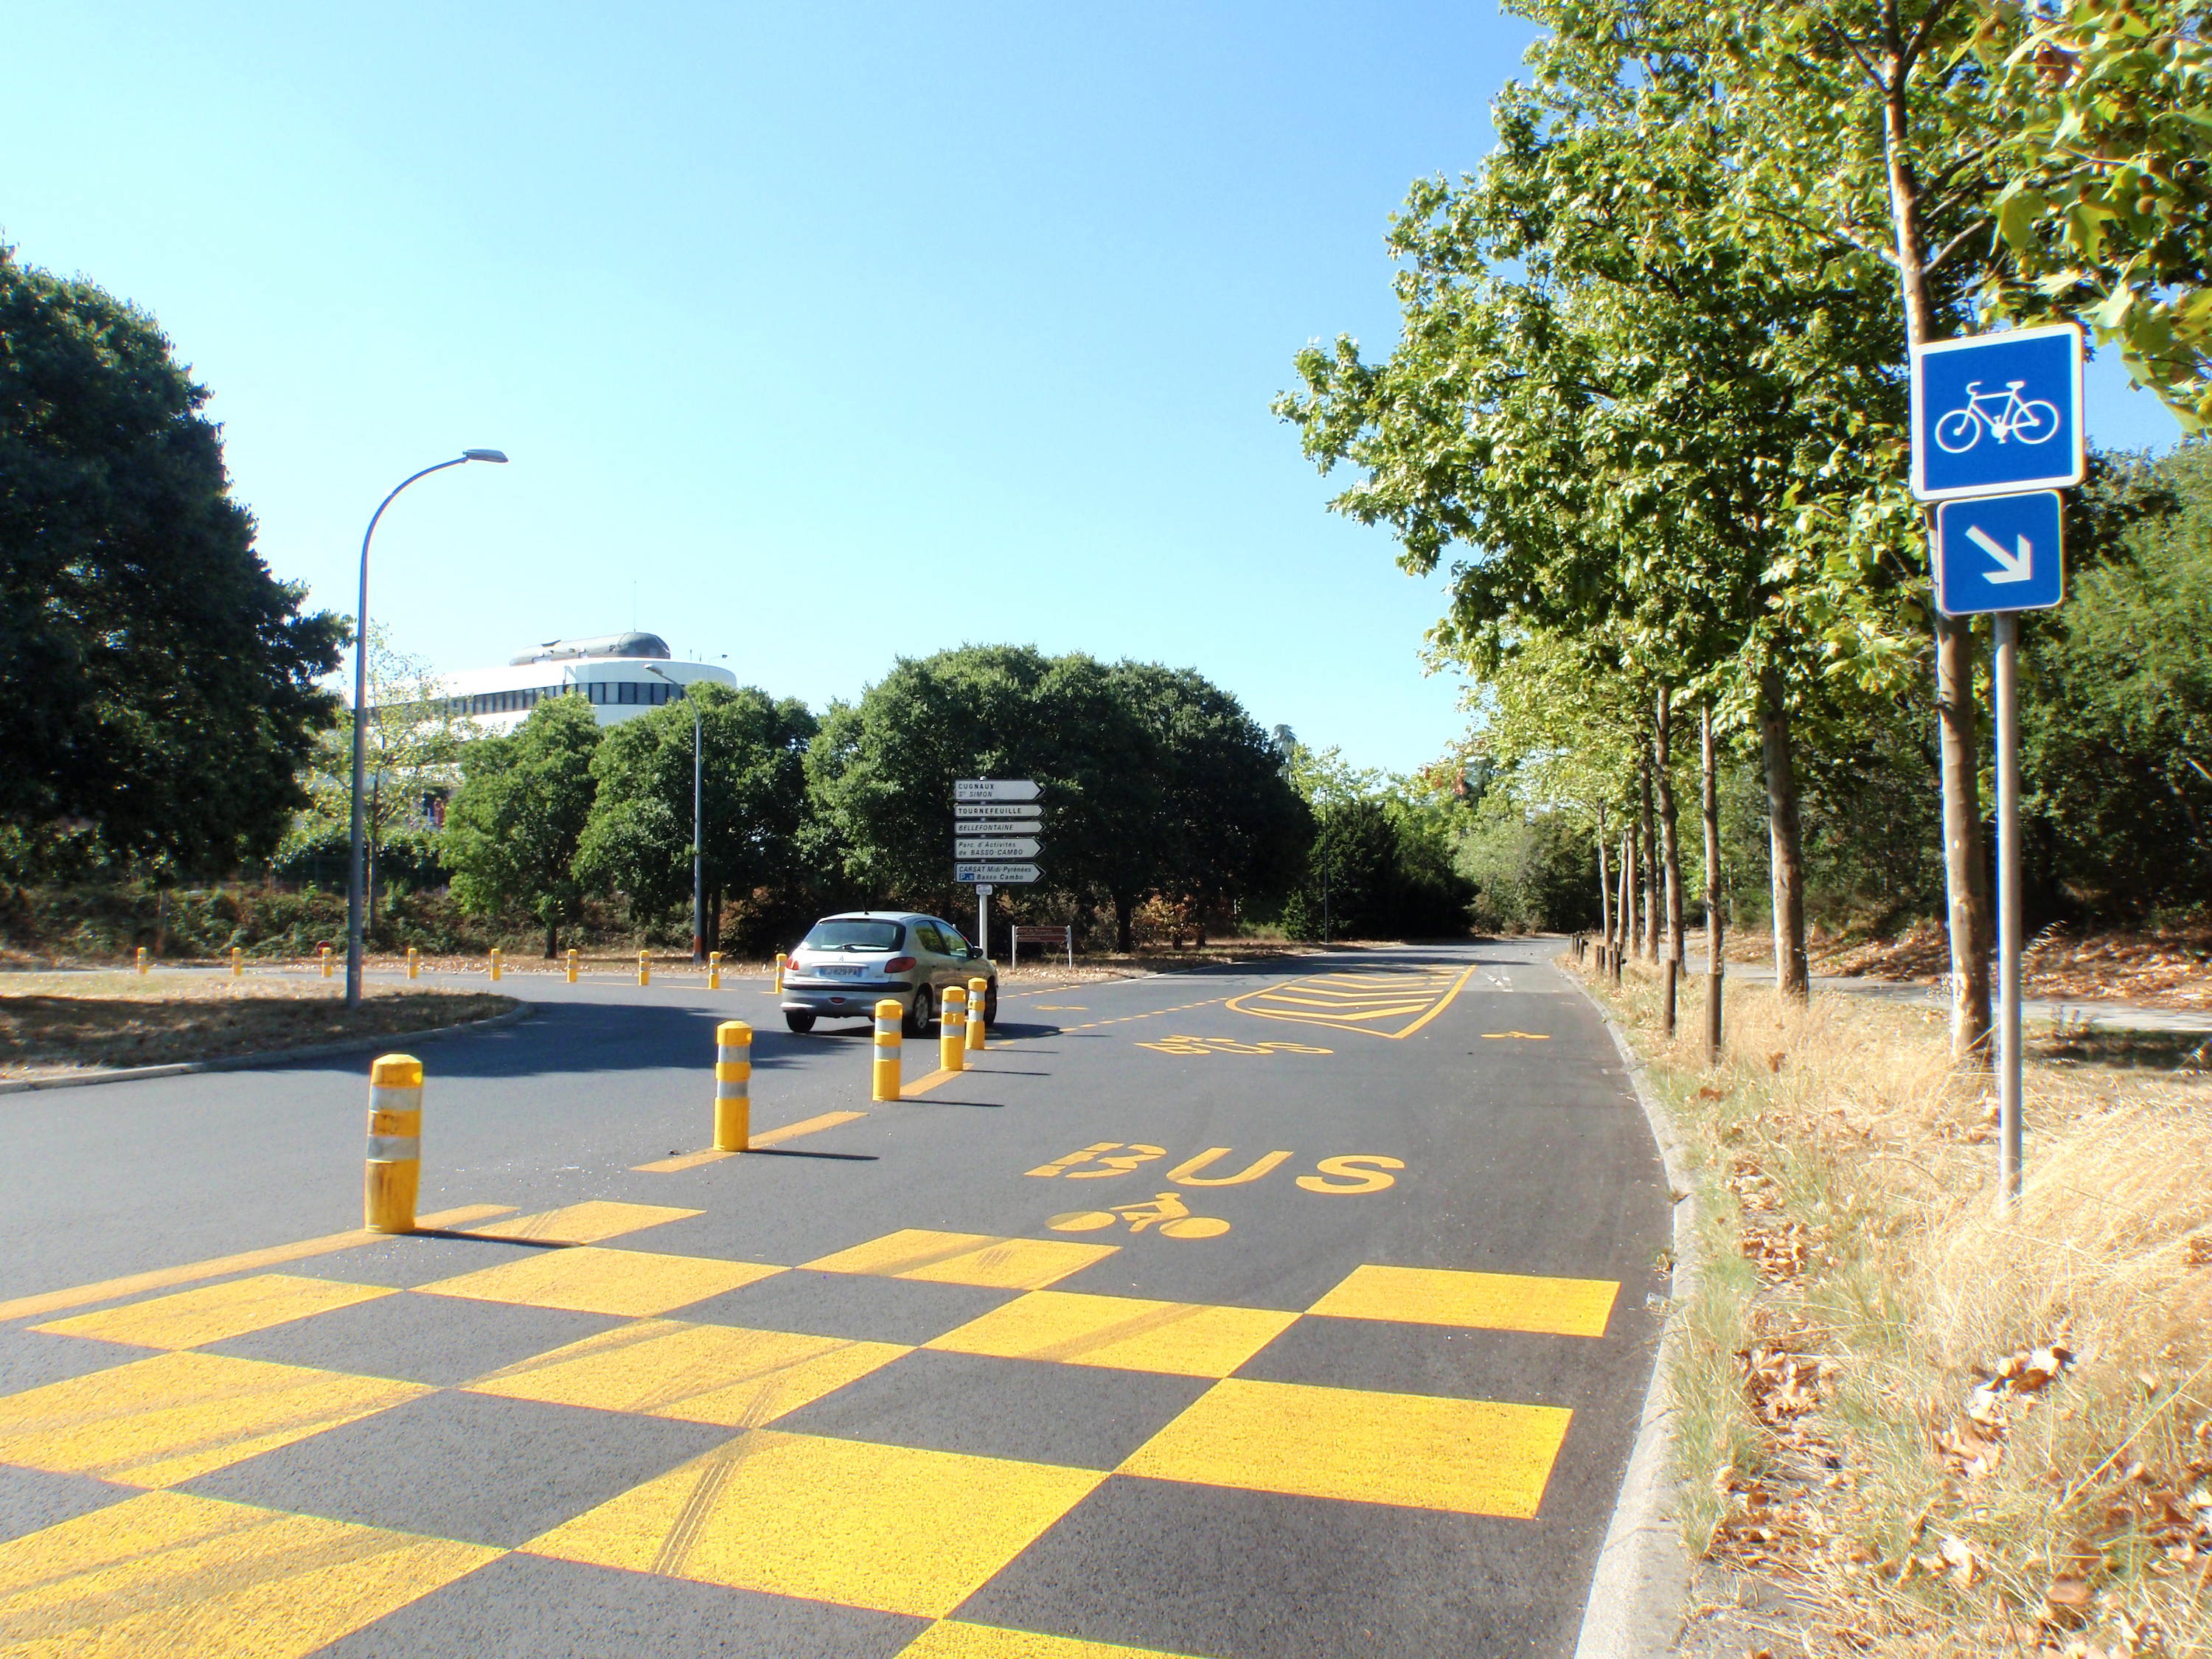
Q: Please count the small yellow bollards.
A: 14